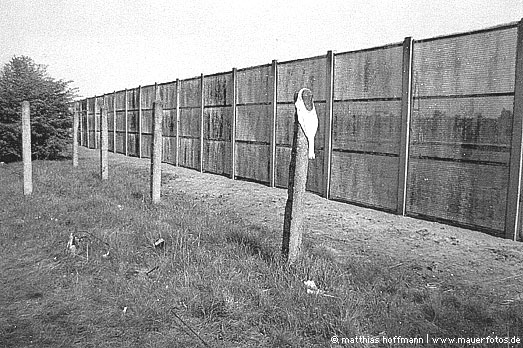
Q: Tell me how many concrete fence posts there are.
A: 5